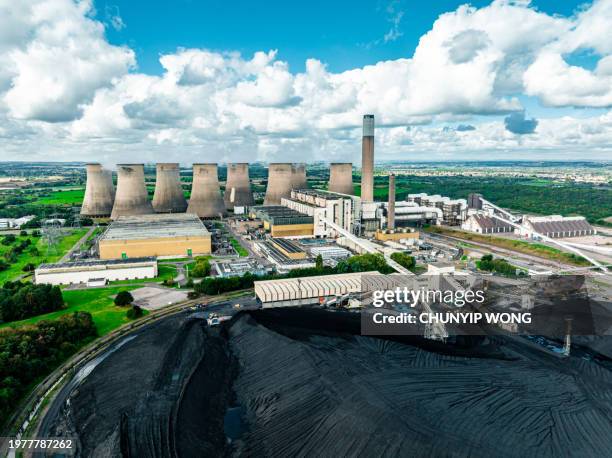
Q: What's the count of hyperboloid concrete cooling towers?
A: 8